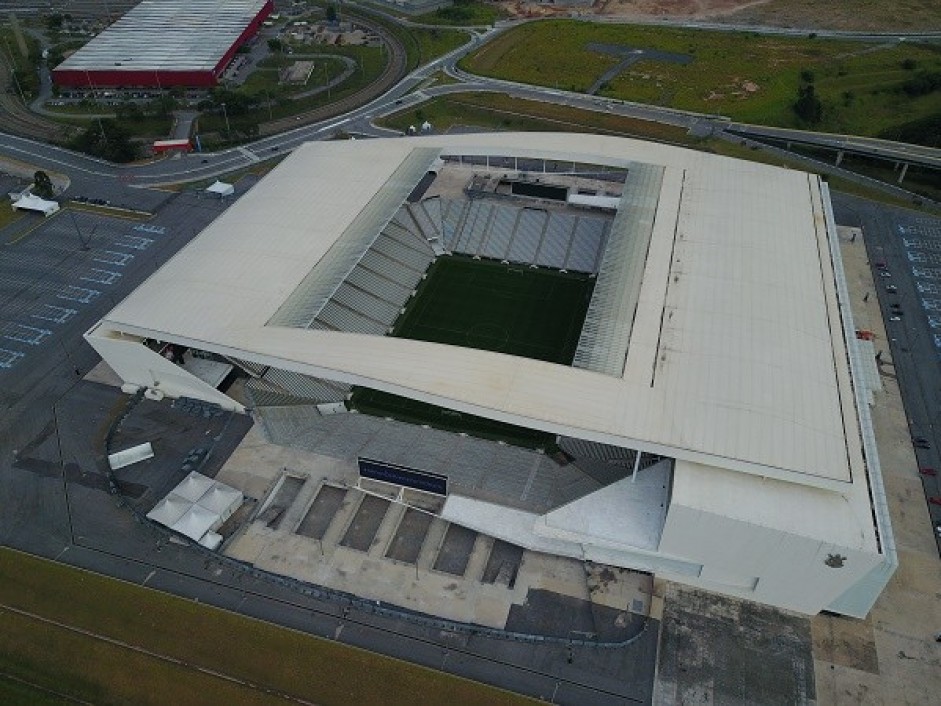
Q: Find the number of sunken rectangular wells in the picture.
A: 6